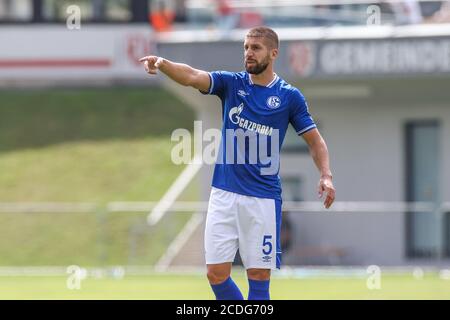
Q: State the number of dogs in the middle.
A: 0